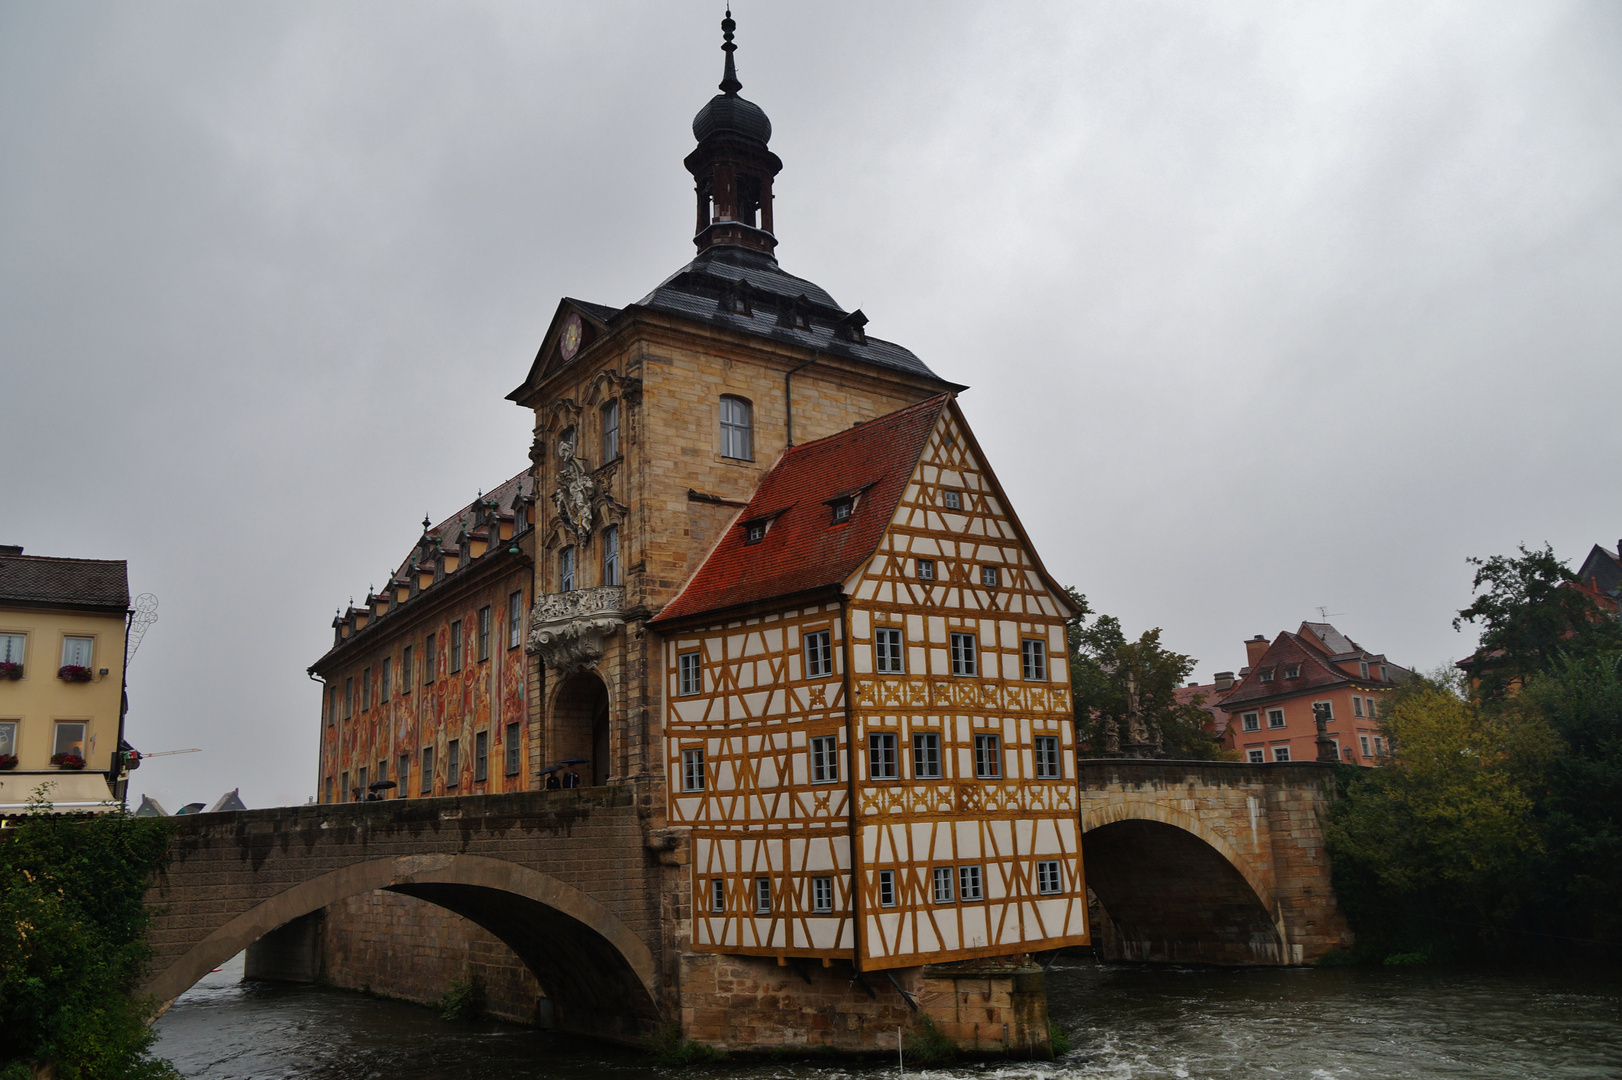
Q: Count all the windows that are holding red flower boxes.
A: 4